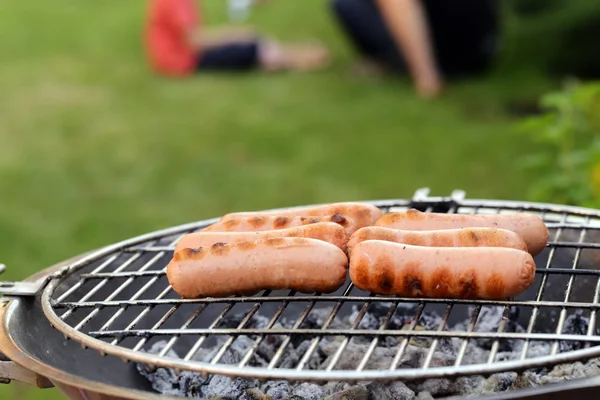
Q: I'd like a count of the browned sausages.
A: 7